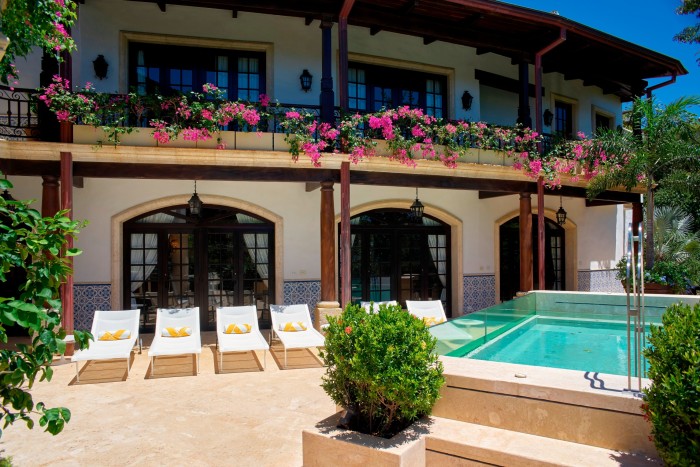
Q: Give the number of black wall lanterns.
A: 4